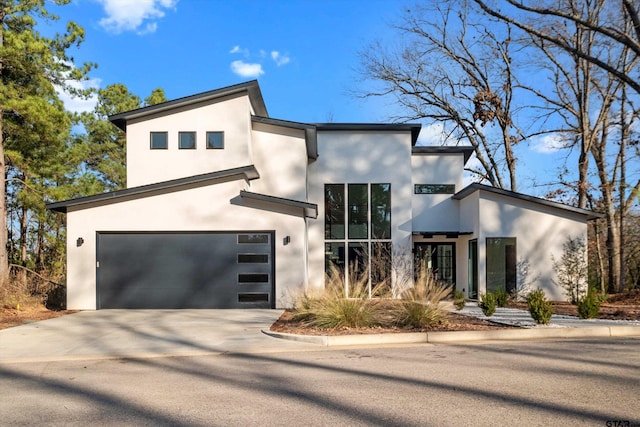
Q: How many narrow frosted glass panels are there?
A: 4